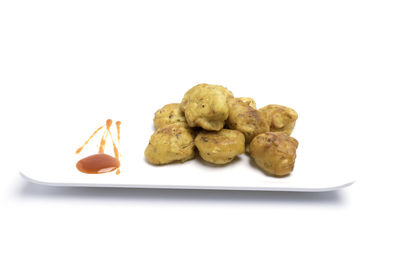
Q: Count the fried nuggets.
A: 8